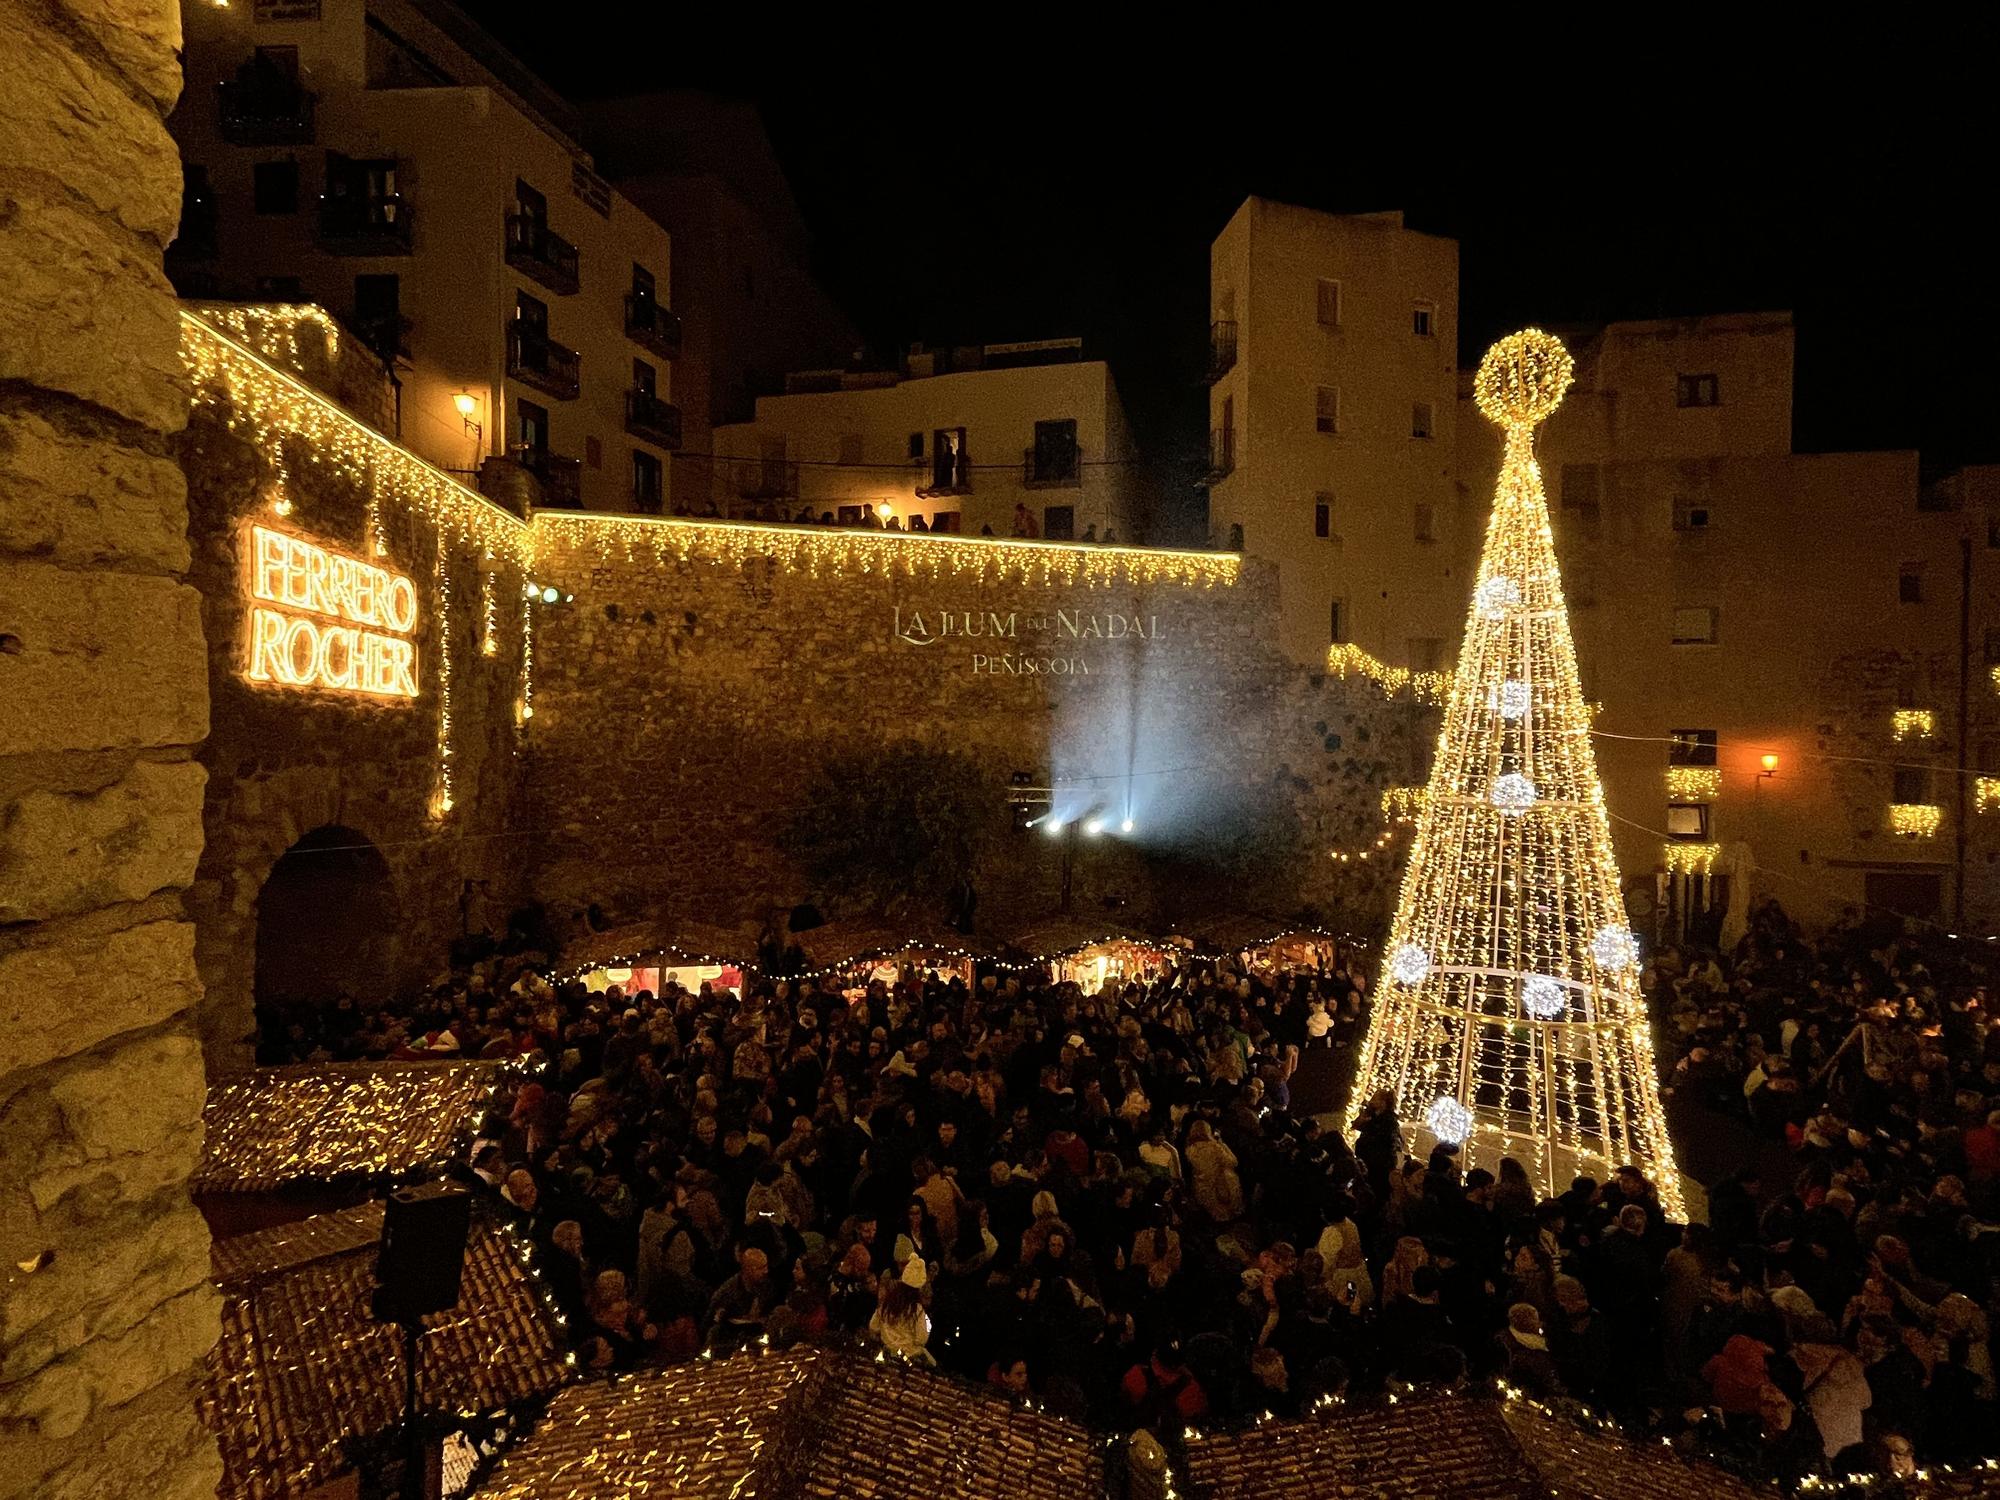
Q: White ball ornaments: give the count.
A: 7